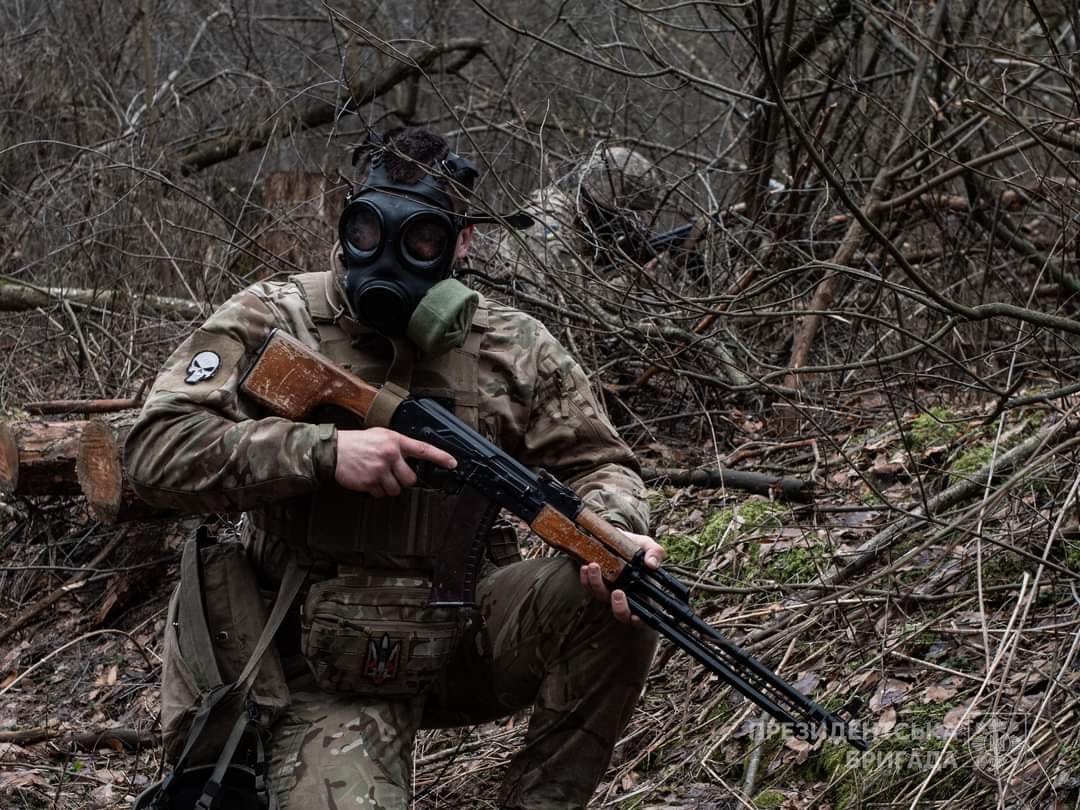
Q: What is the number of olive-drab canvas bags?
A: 1